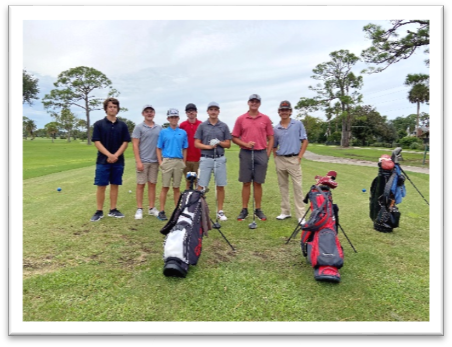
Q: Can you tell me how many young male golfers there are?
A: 7